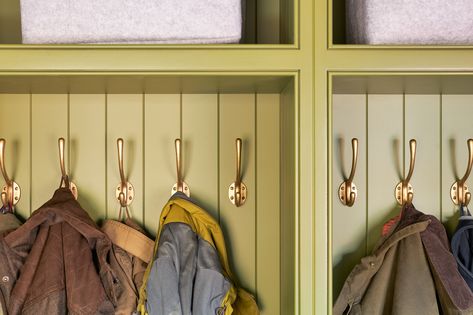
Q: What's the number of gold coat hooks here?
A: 8